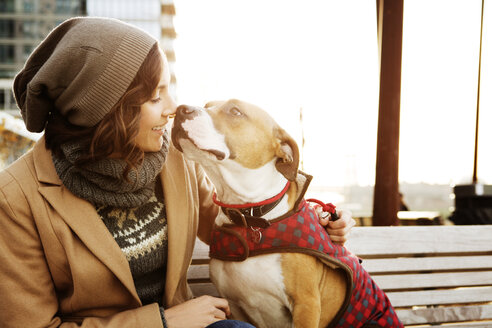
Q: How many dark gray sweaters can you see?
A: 1